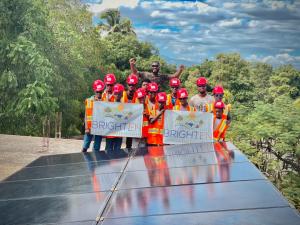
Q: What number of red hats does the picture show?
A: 12